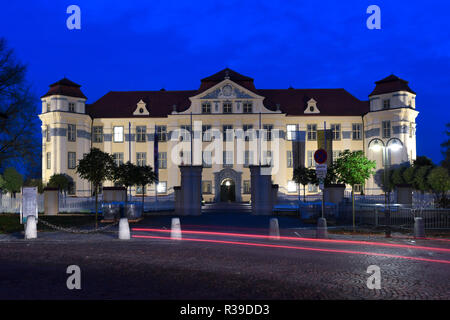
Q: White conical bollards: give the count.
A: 6